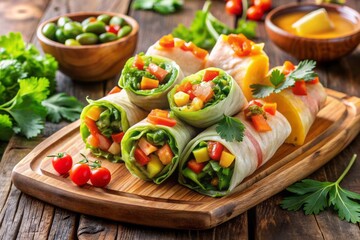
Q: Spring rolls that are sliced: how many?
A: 5